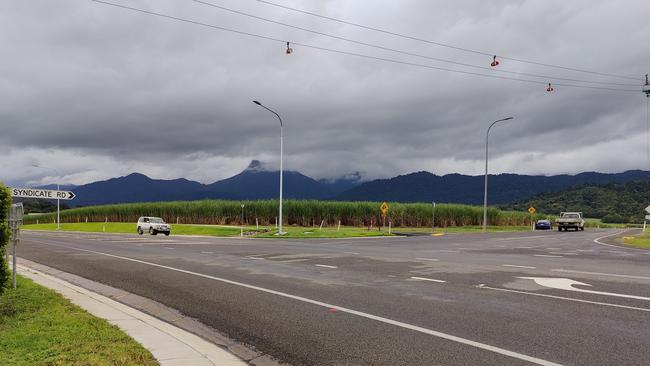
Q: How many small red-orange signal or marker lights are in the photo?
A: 3